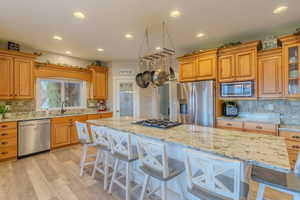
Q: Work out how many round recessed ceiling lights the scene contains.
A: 9